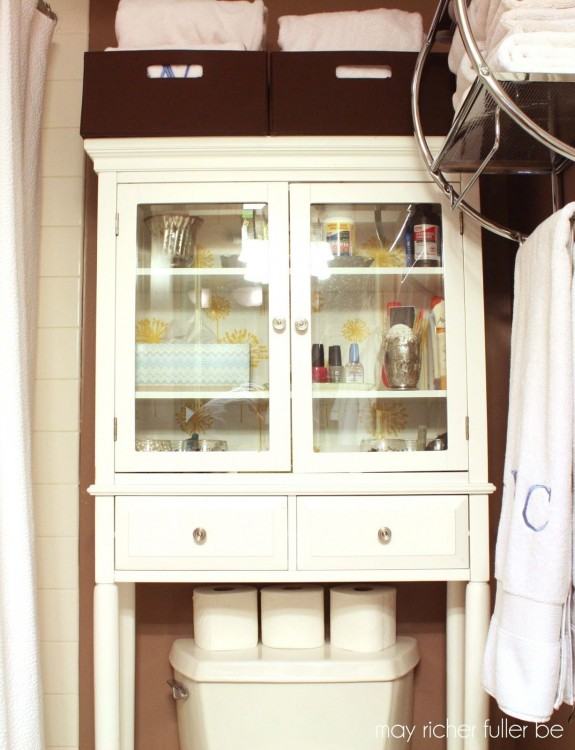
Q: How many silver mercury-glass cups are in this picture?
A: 2